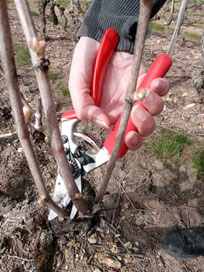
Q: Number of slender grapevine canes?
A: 3